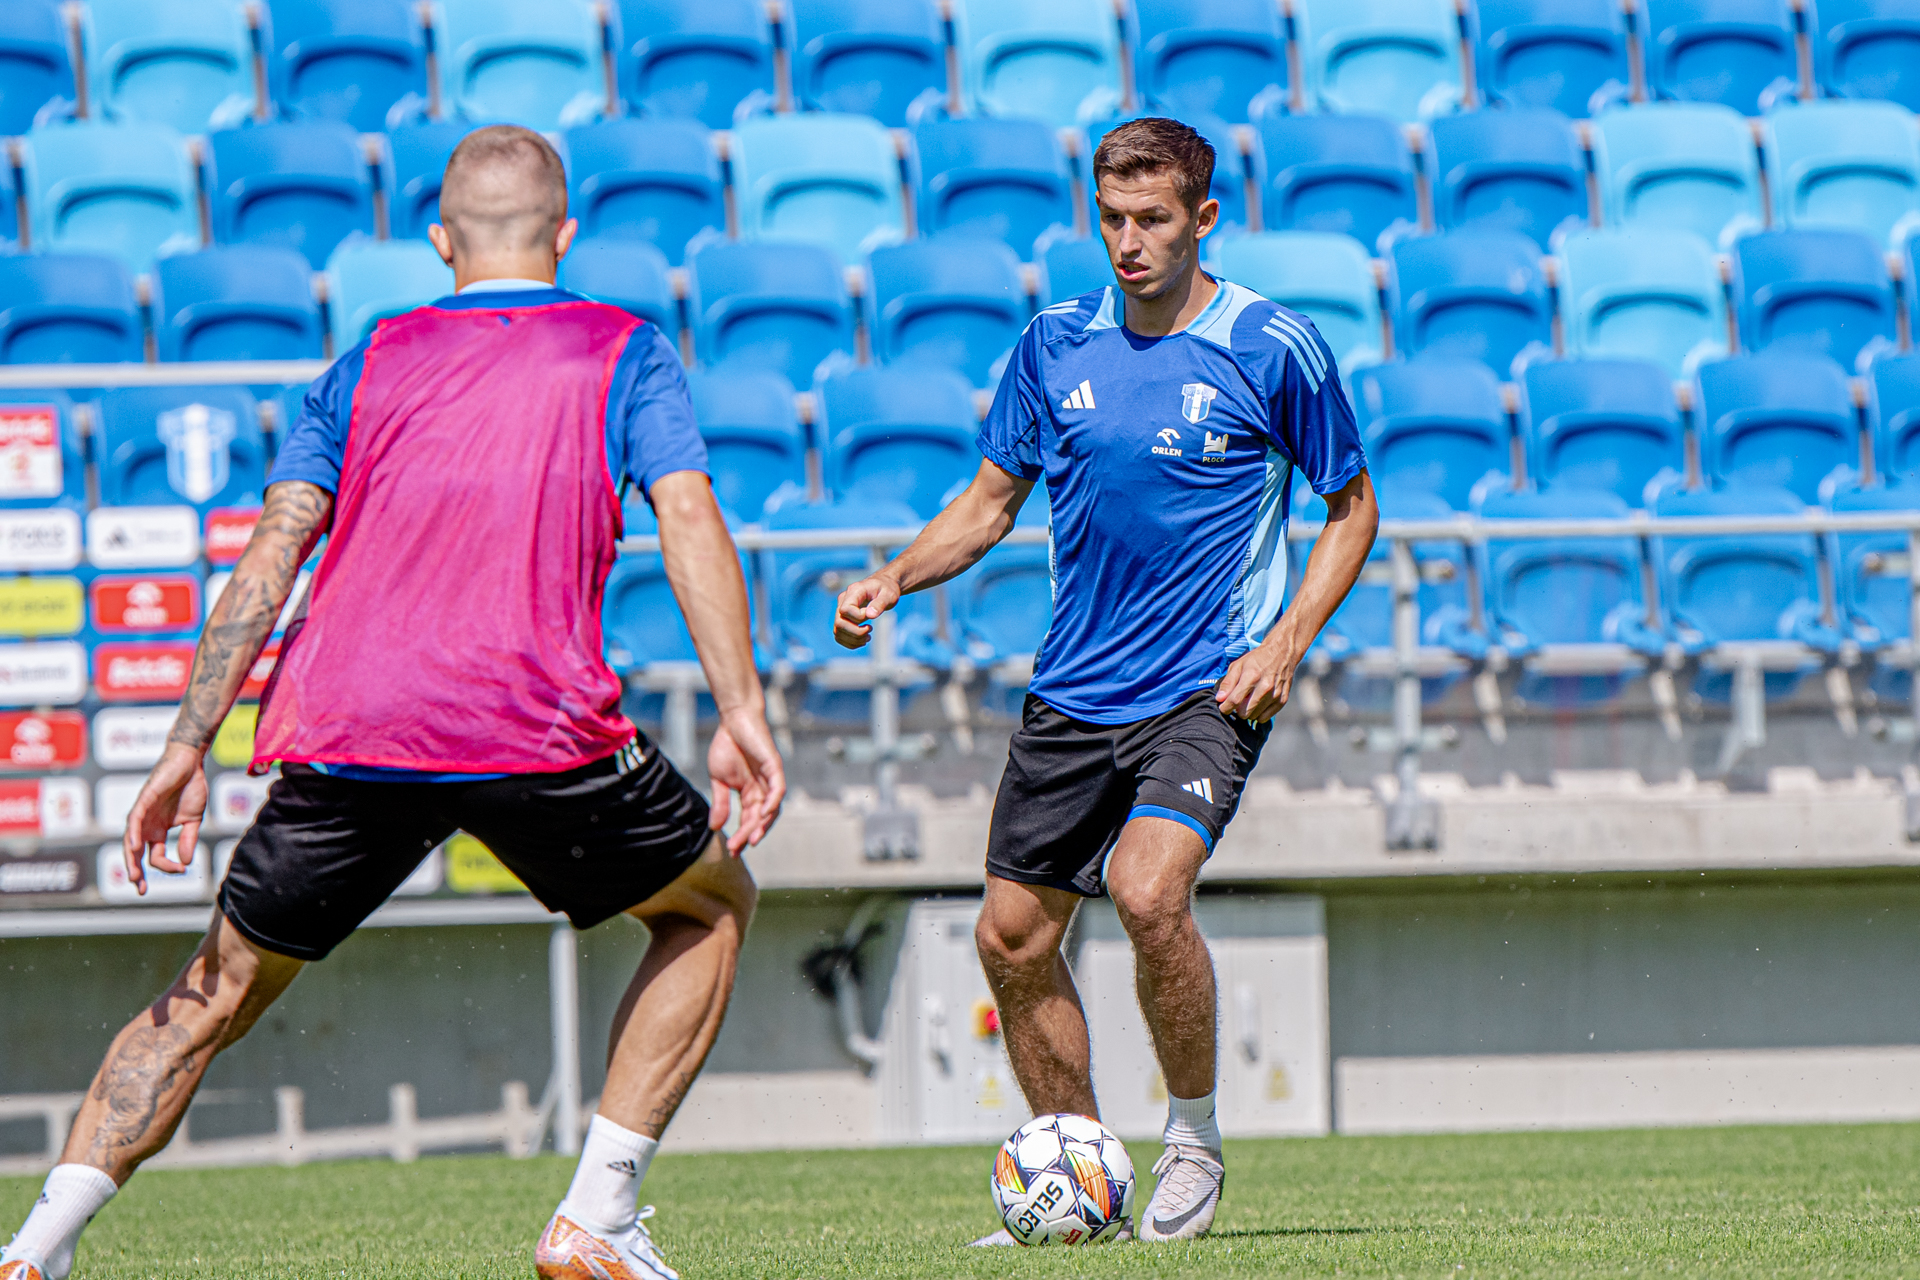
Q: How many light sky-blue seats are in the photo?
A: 11